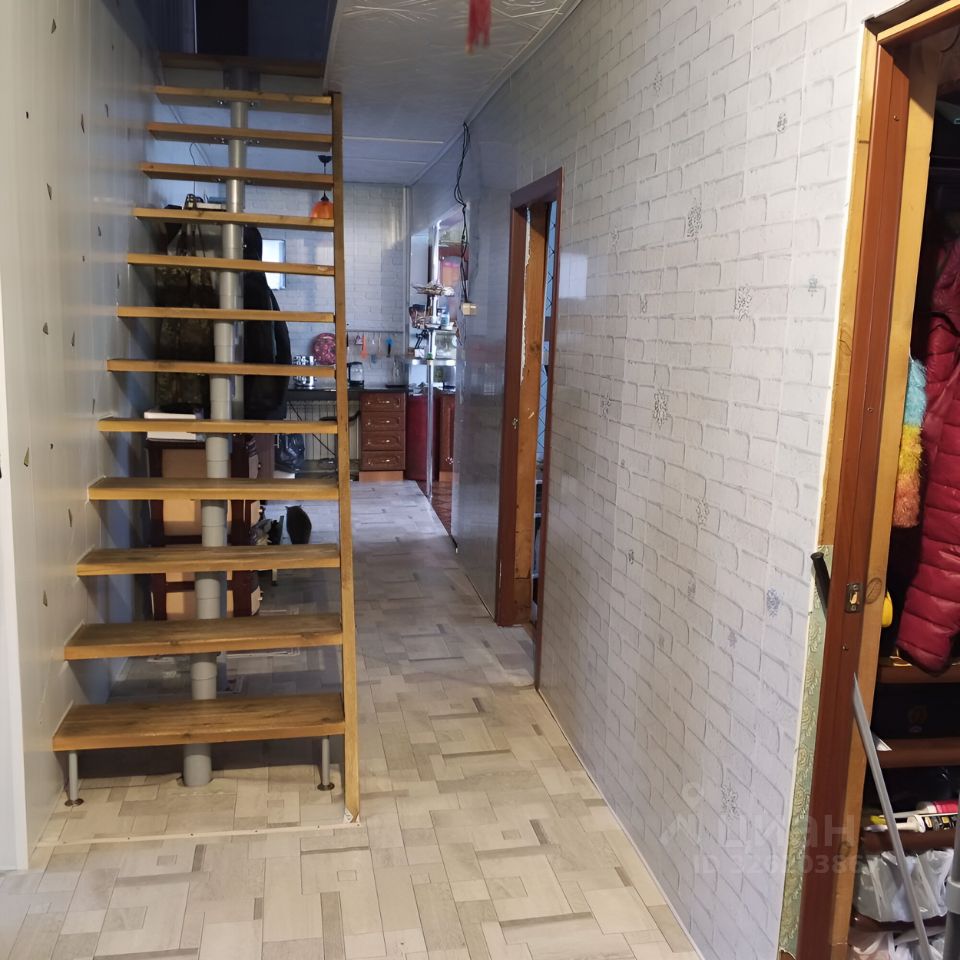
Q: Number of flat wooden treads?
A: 13